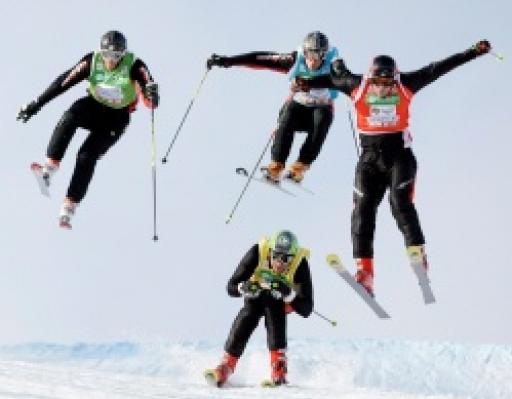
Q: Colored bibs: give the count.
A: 4